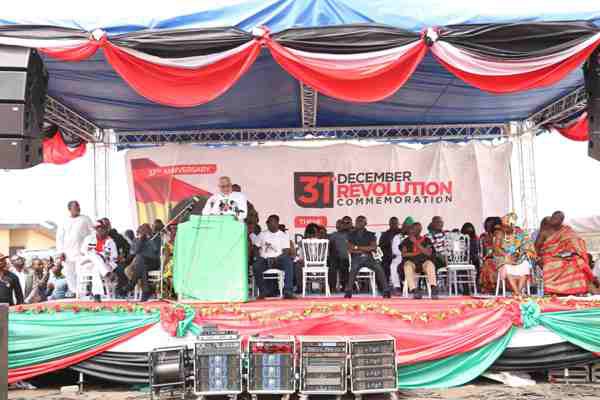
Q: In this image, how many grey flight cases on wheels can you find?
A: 4